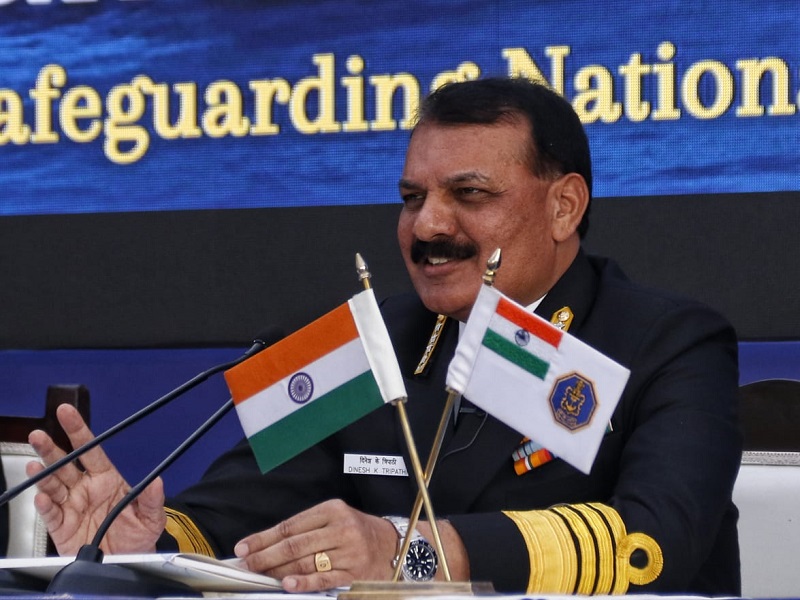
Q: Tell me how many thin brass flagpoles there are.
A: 2